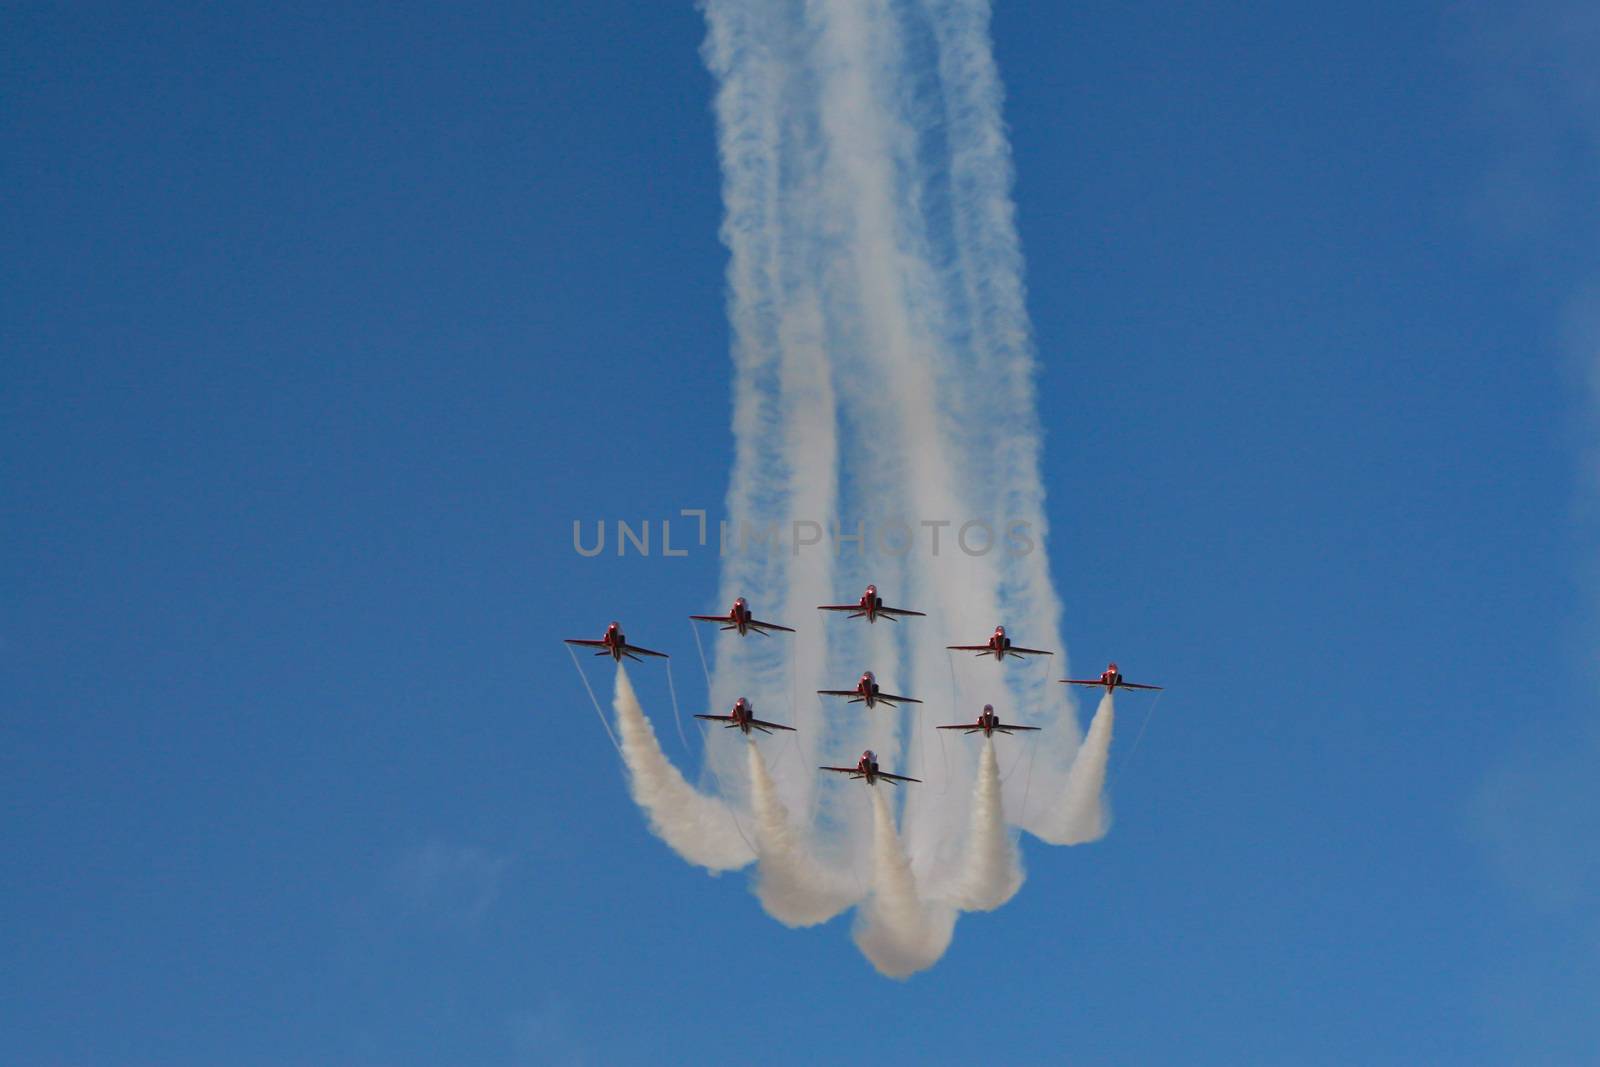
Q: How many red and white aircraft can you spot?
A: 9